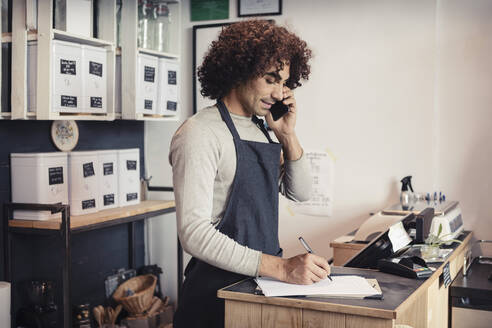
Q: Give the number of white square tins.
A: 8